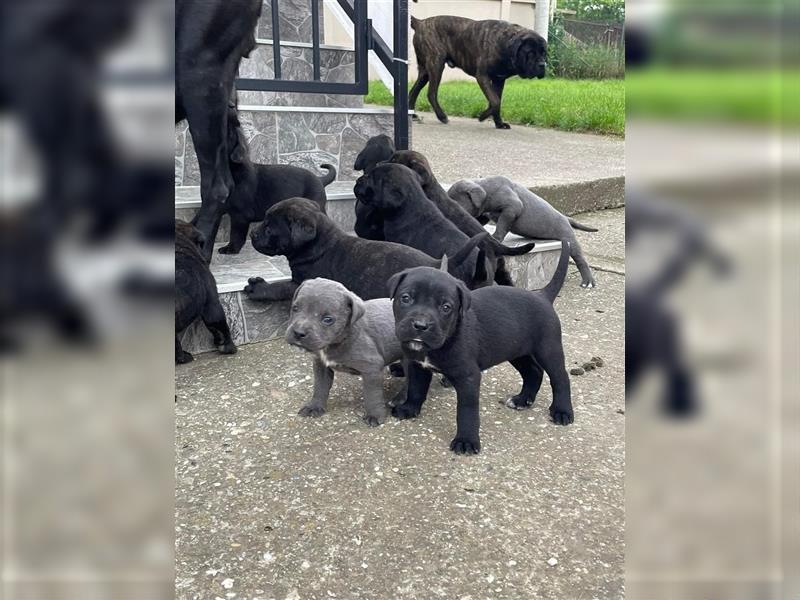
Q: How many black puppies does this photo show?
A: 7